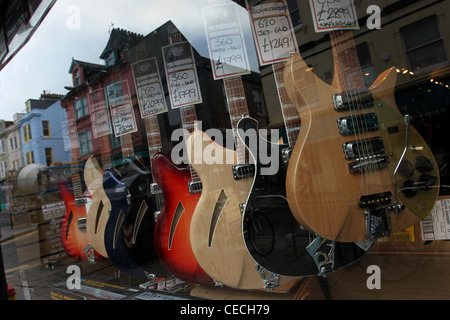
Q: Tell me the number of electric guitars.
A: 8